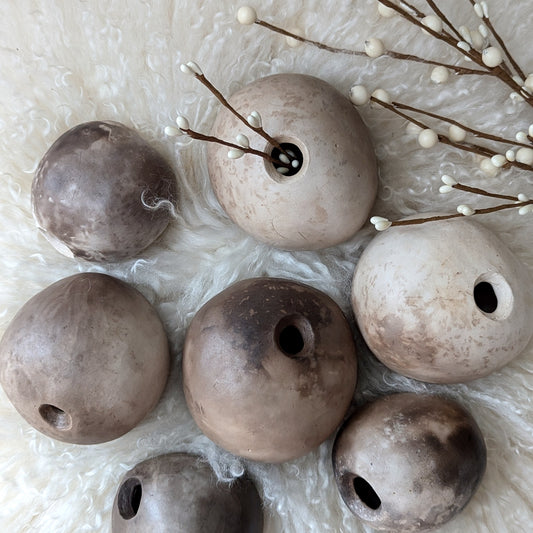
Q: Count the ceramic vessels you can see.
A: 7